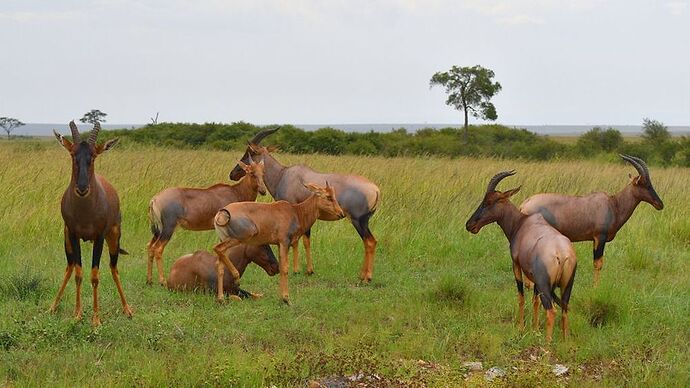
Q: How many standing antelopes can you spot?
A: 6